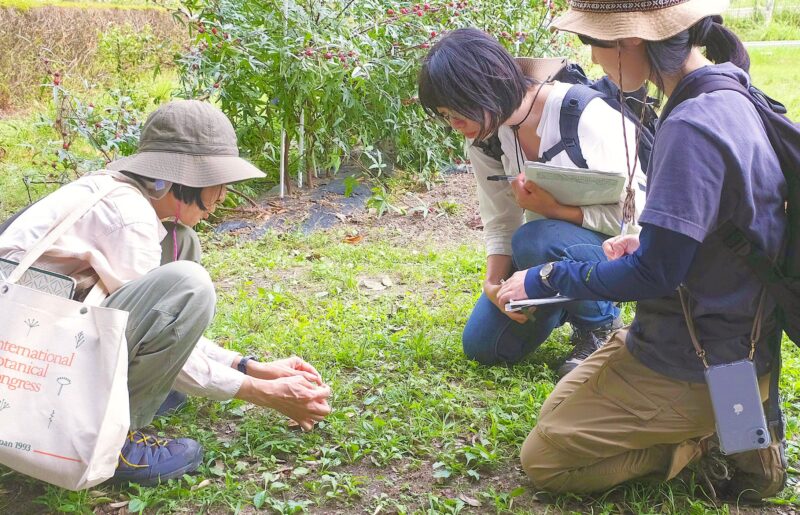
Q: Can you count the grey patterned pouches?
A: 1